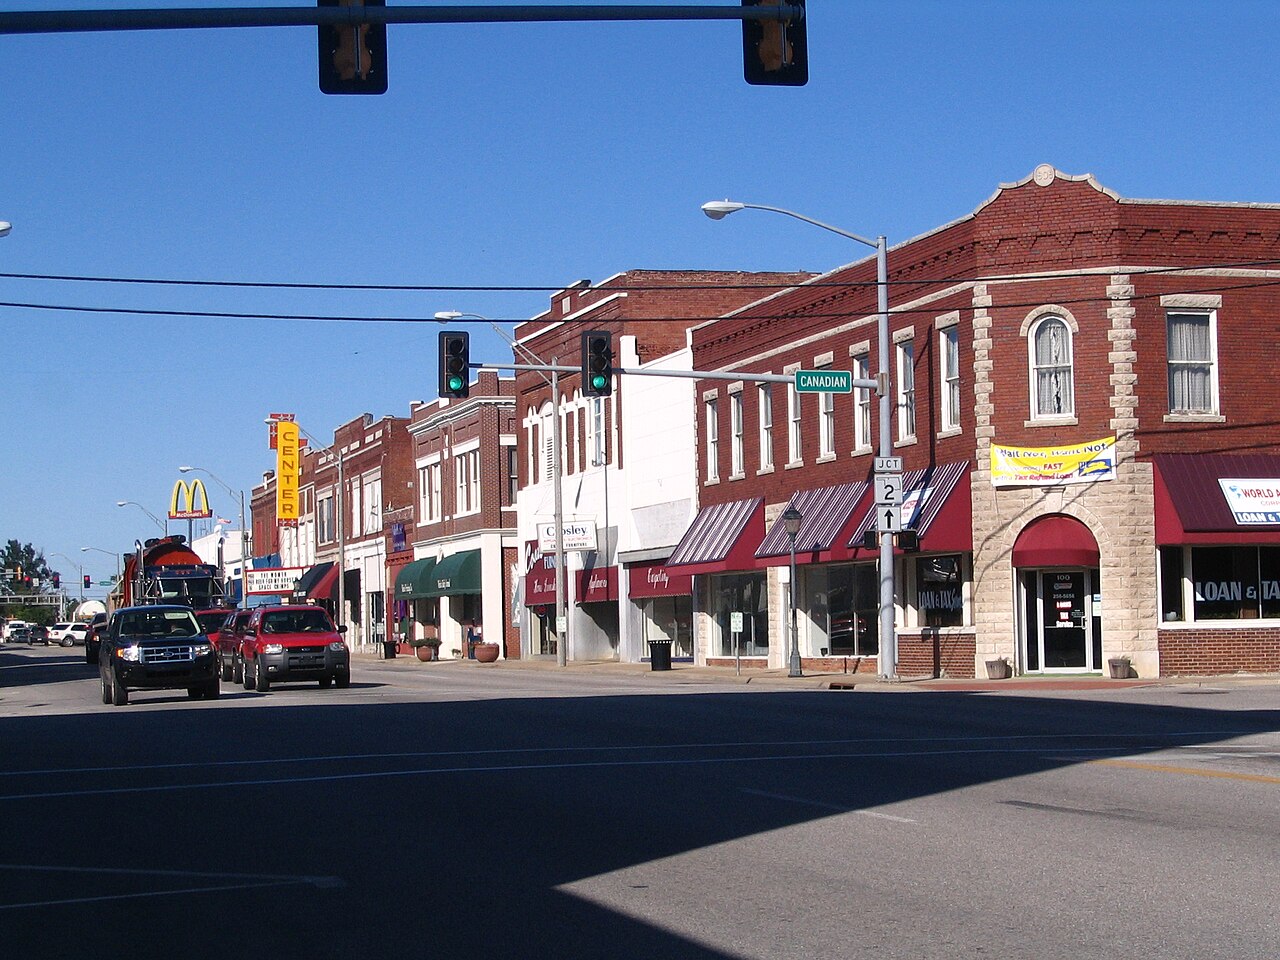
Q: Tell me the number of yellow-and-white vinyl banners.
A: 1